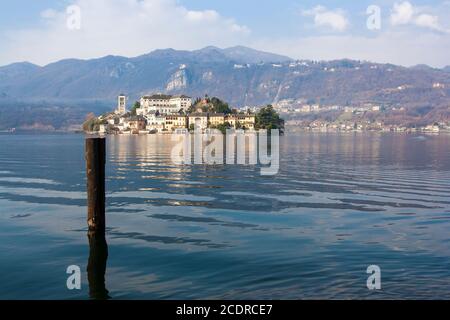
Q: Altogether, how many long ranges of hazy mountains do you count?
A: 1